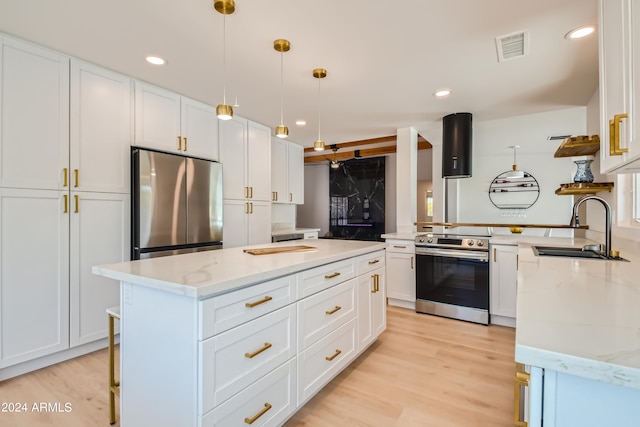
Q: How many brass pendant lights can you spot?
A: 3